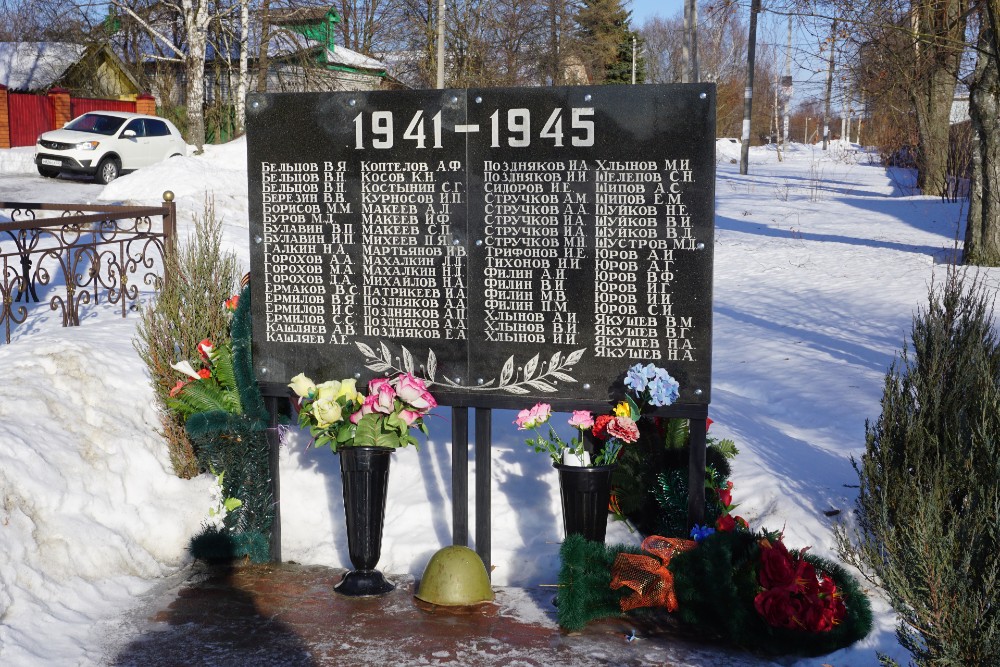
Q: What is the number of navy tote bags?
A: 0